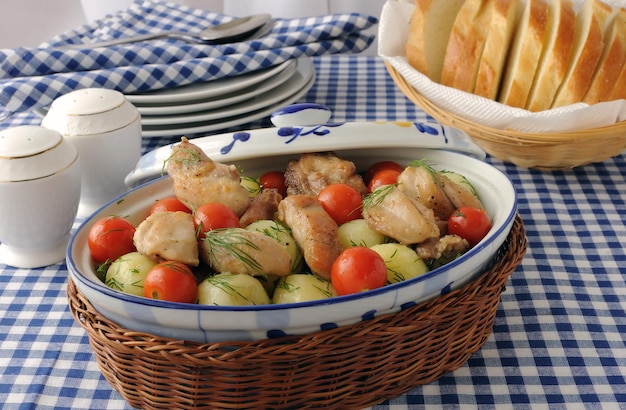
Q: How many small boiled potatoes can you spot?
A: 8